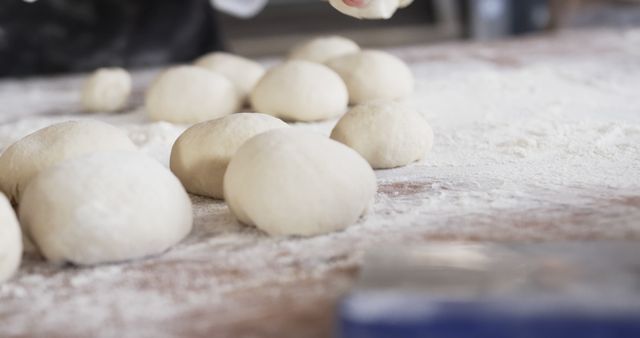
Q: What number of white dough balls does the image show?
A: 12